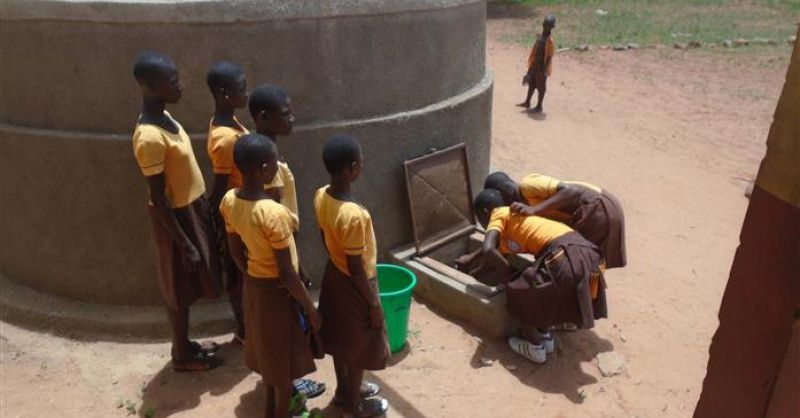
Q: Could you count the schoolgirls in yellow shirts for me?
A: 7